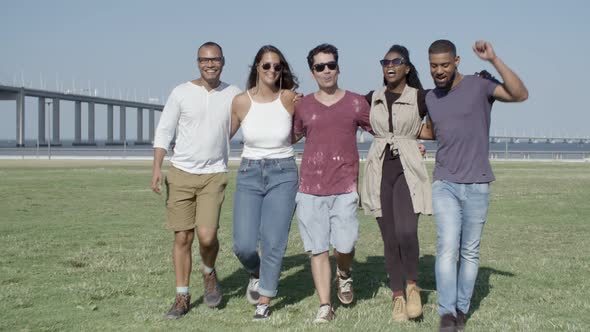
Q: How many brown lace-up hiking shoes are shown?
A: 2